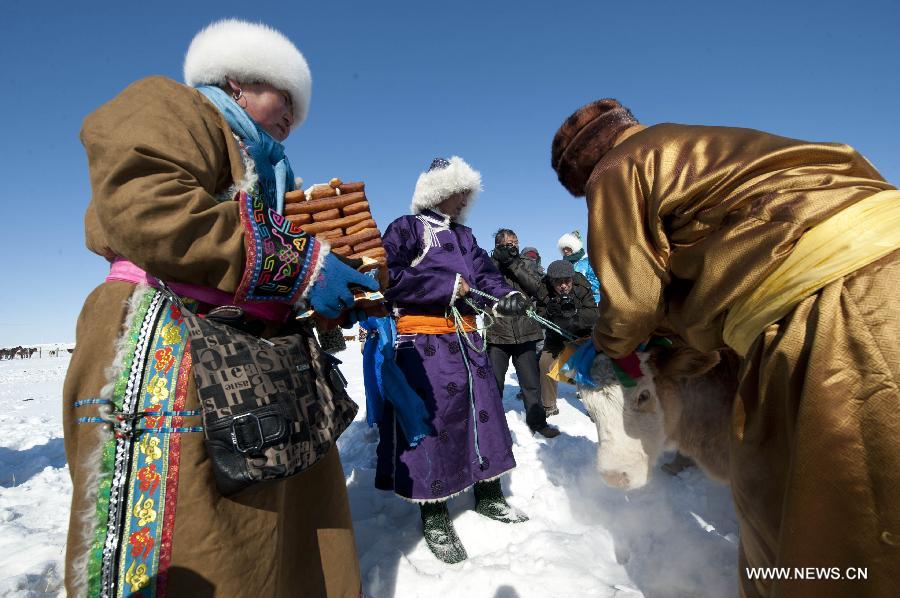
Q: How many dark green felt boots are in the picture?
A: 2